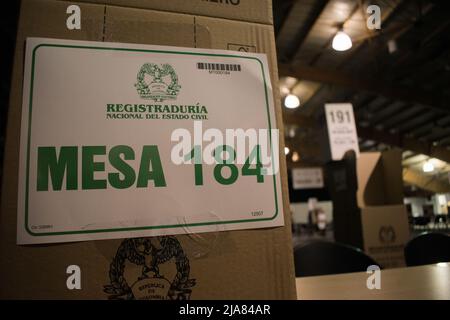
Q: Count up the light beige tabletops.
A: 1